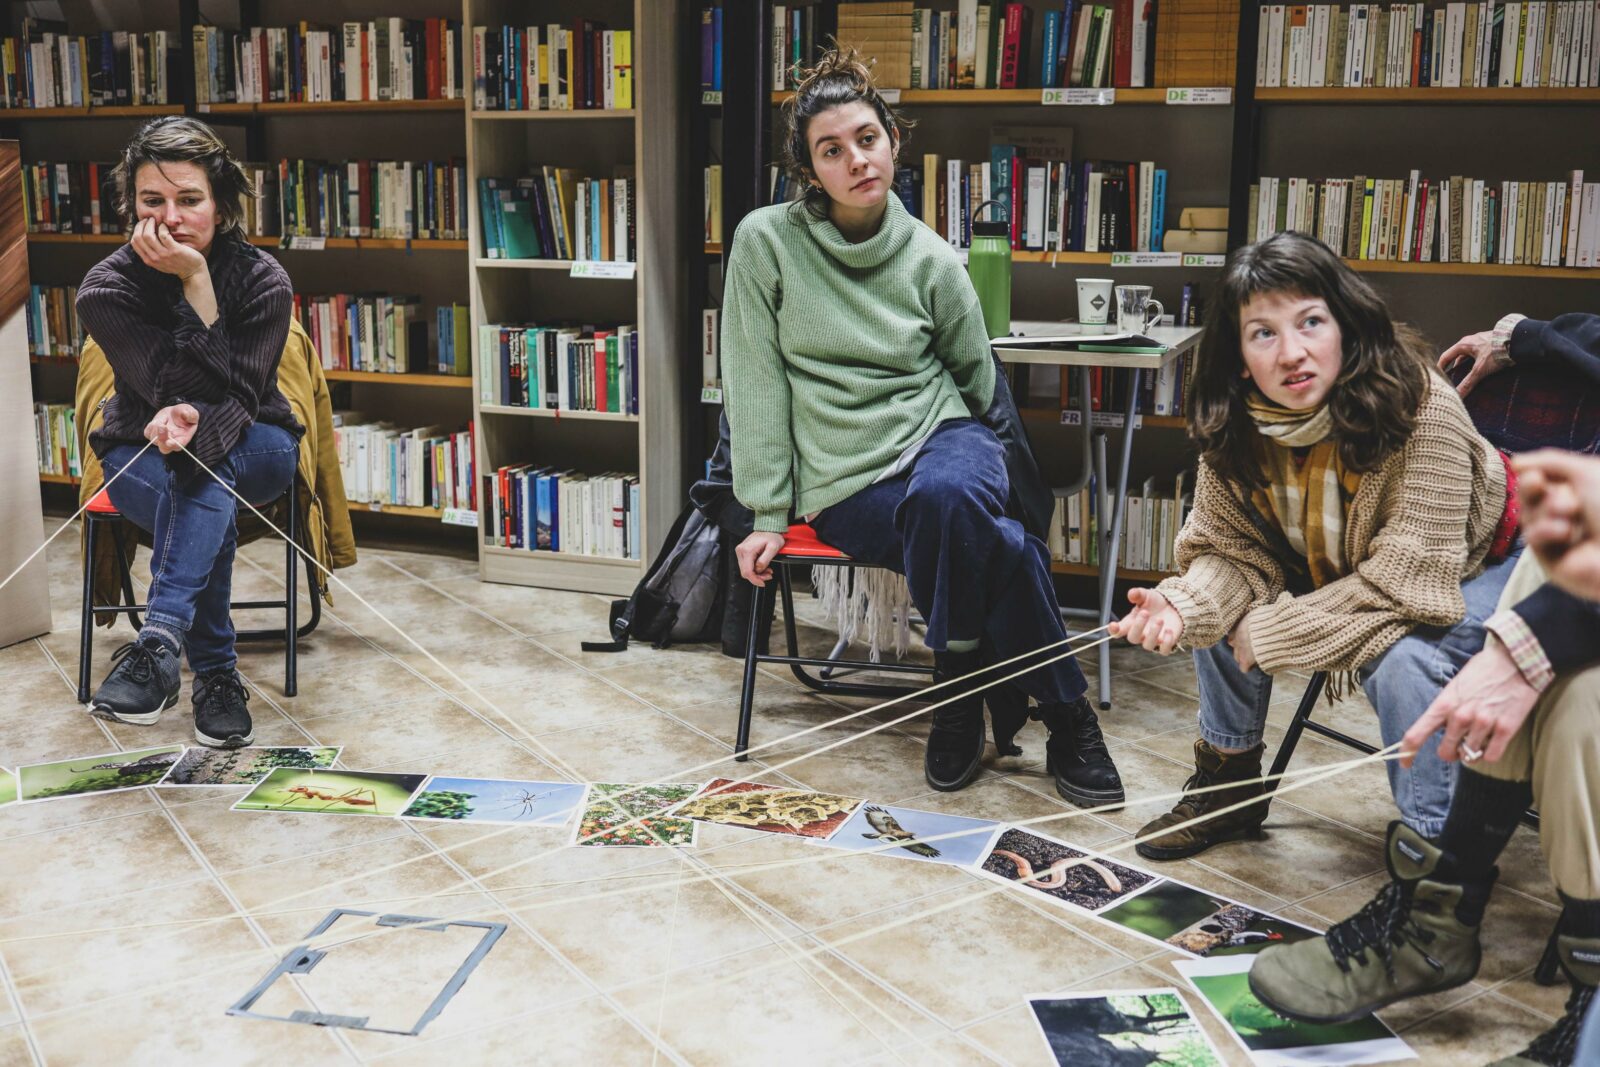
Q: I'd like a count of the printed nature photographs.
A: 12